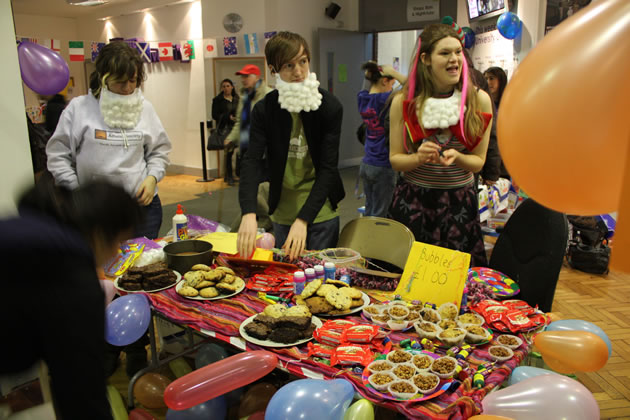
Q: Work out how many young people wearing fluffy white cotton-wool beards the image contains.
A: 3